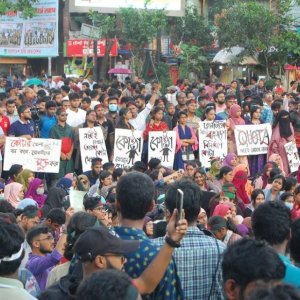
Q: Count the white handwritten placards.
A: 7